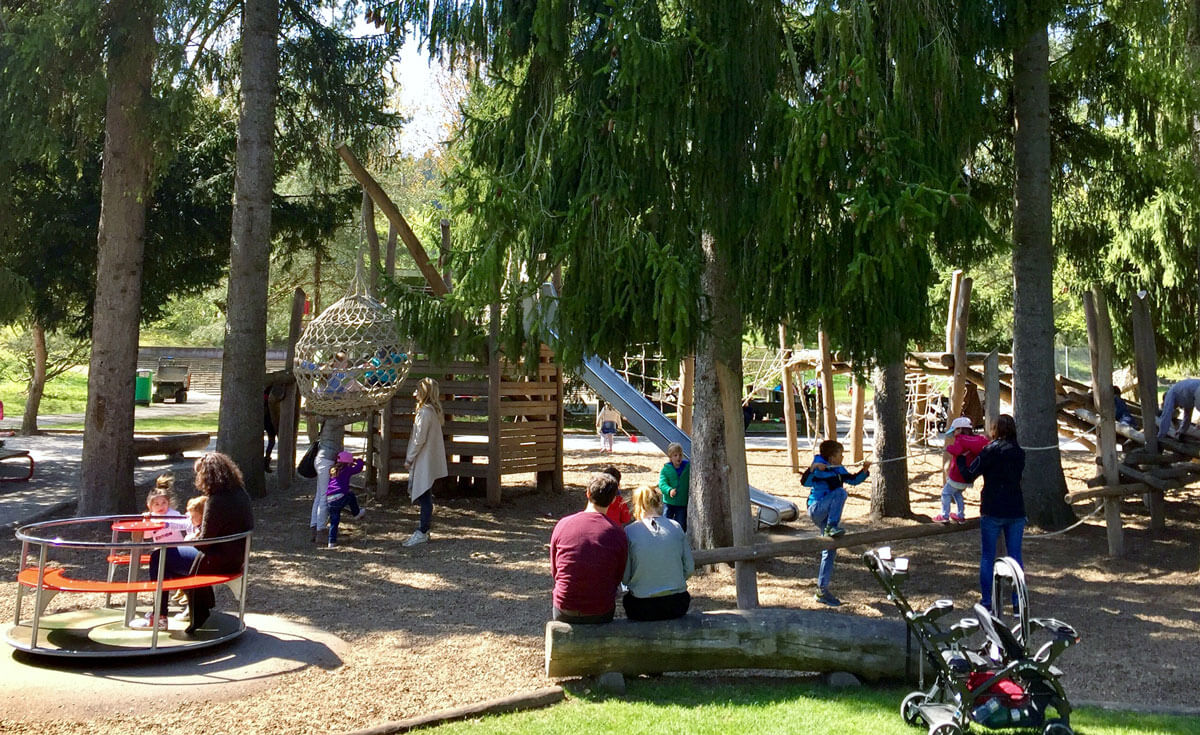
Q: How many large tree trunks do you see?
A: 5